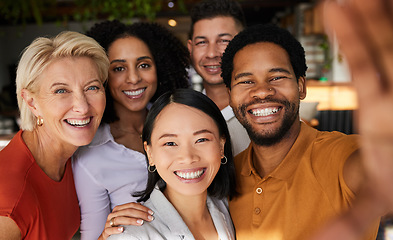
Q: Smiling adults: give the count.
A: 5